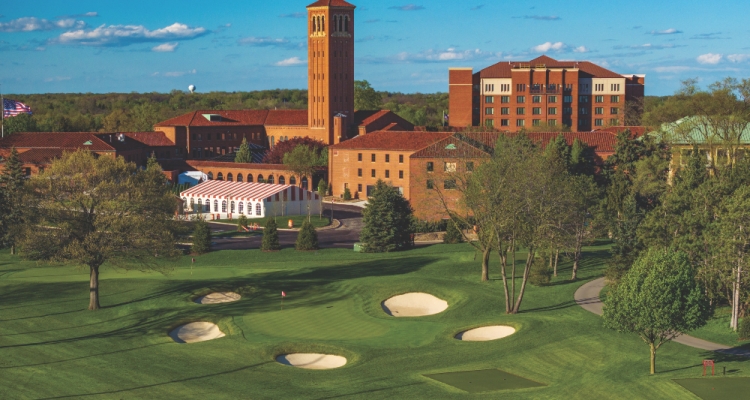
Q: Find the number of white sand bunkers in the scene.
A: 5